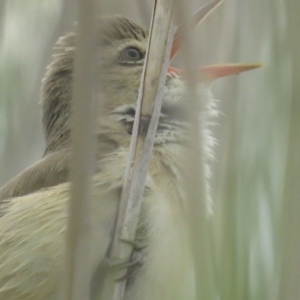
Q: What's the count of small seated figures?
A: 0